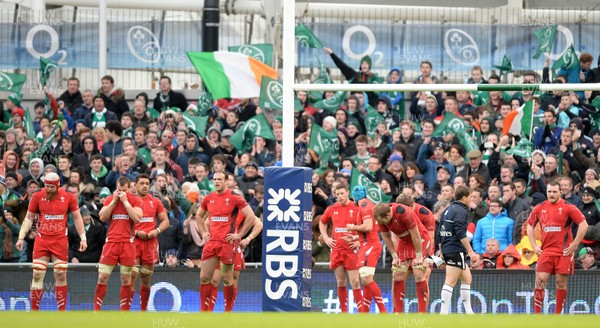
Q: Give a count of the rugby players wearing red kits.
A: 10